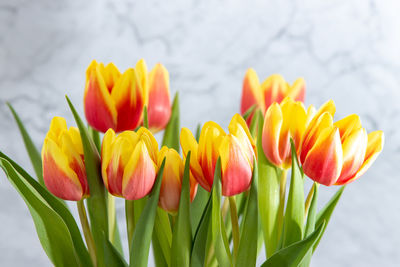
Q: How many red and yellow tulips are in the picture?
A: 9